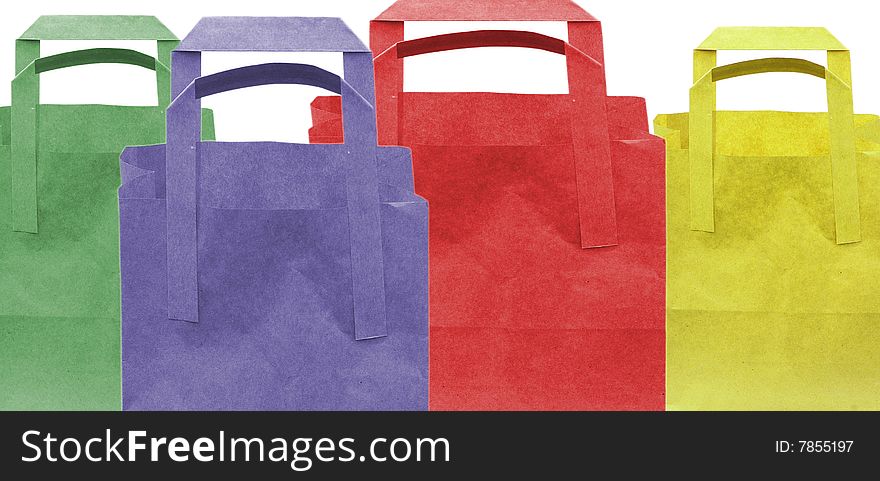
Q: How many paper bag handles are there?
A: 8